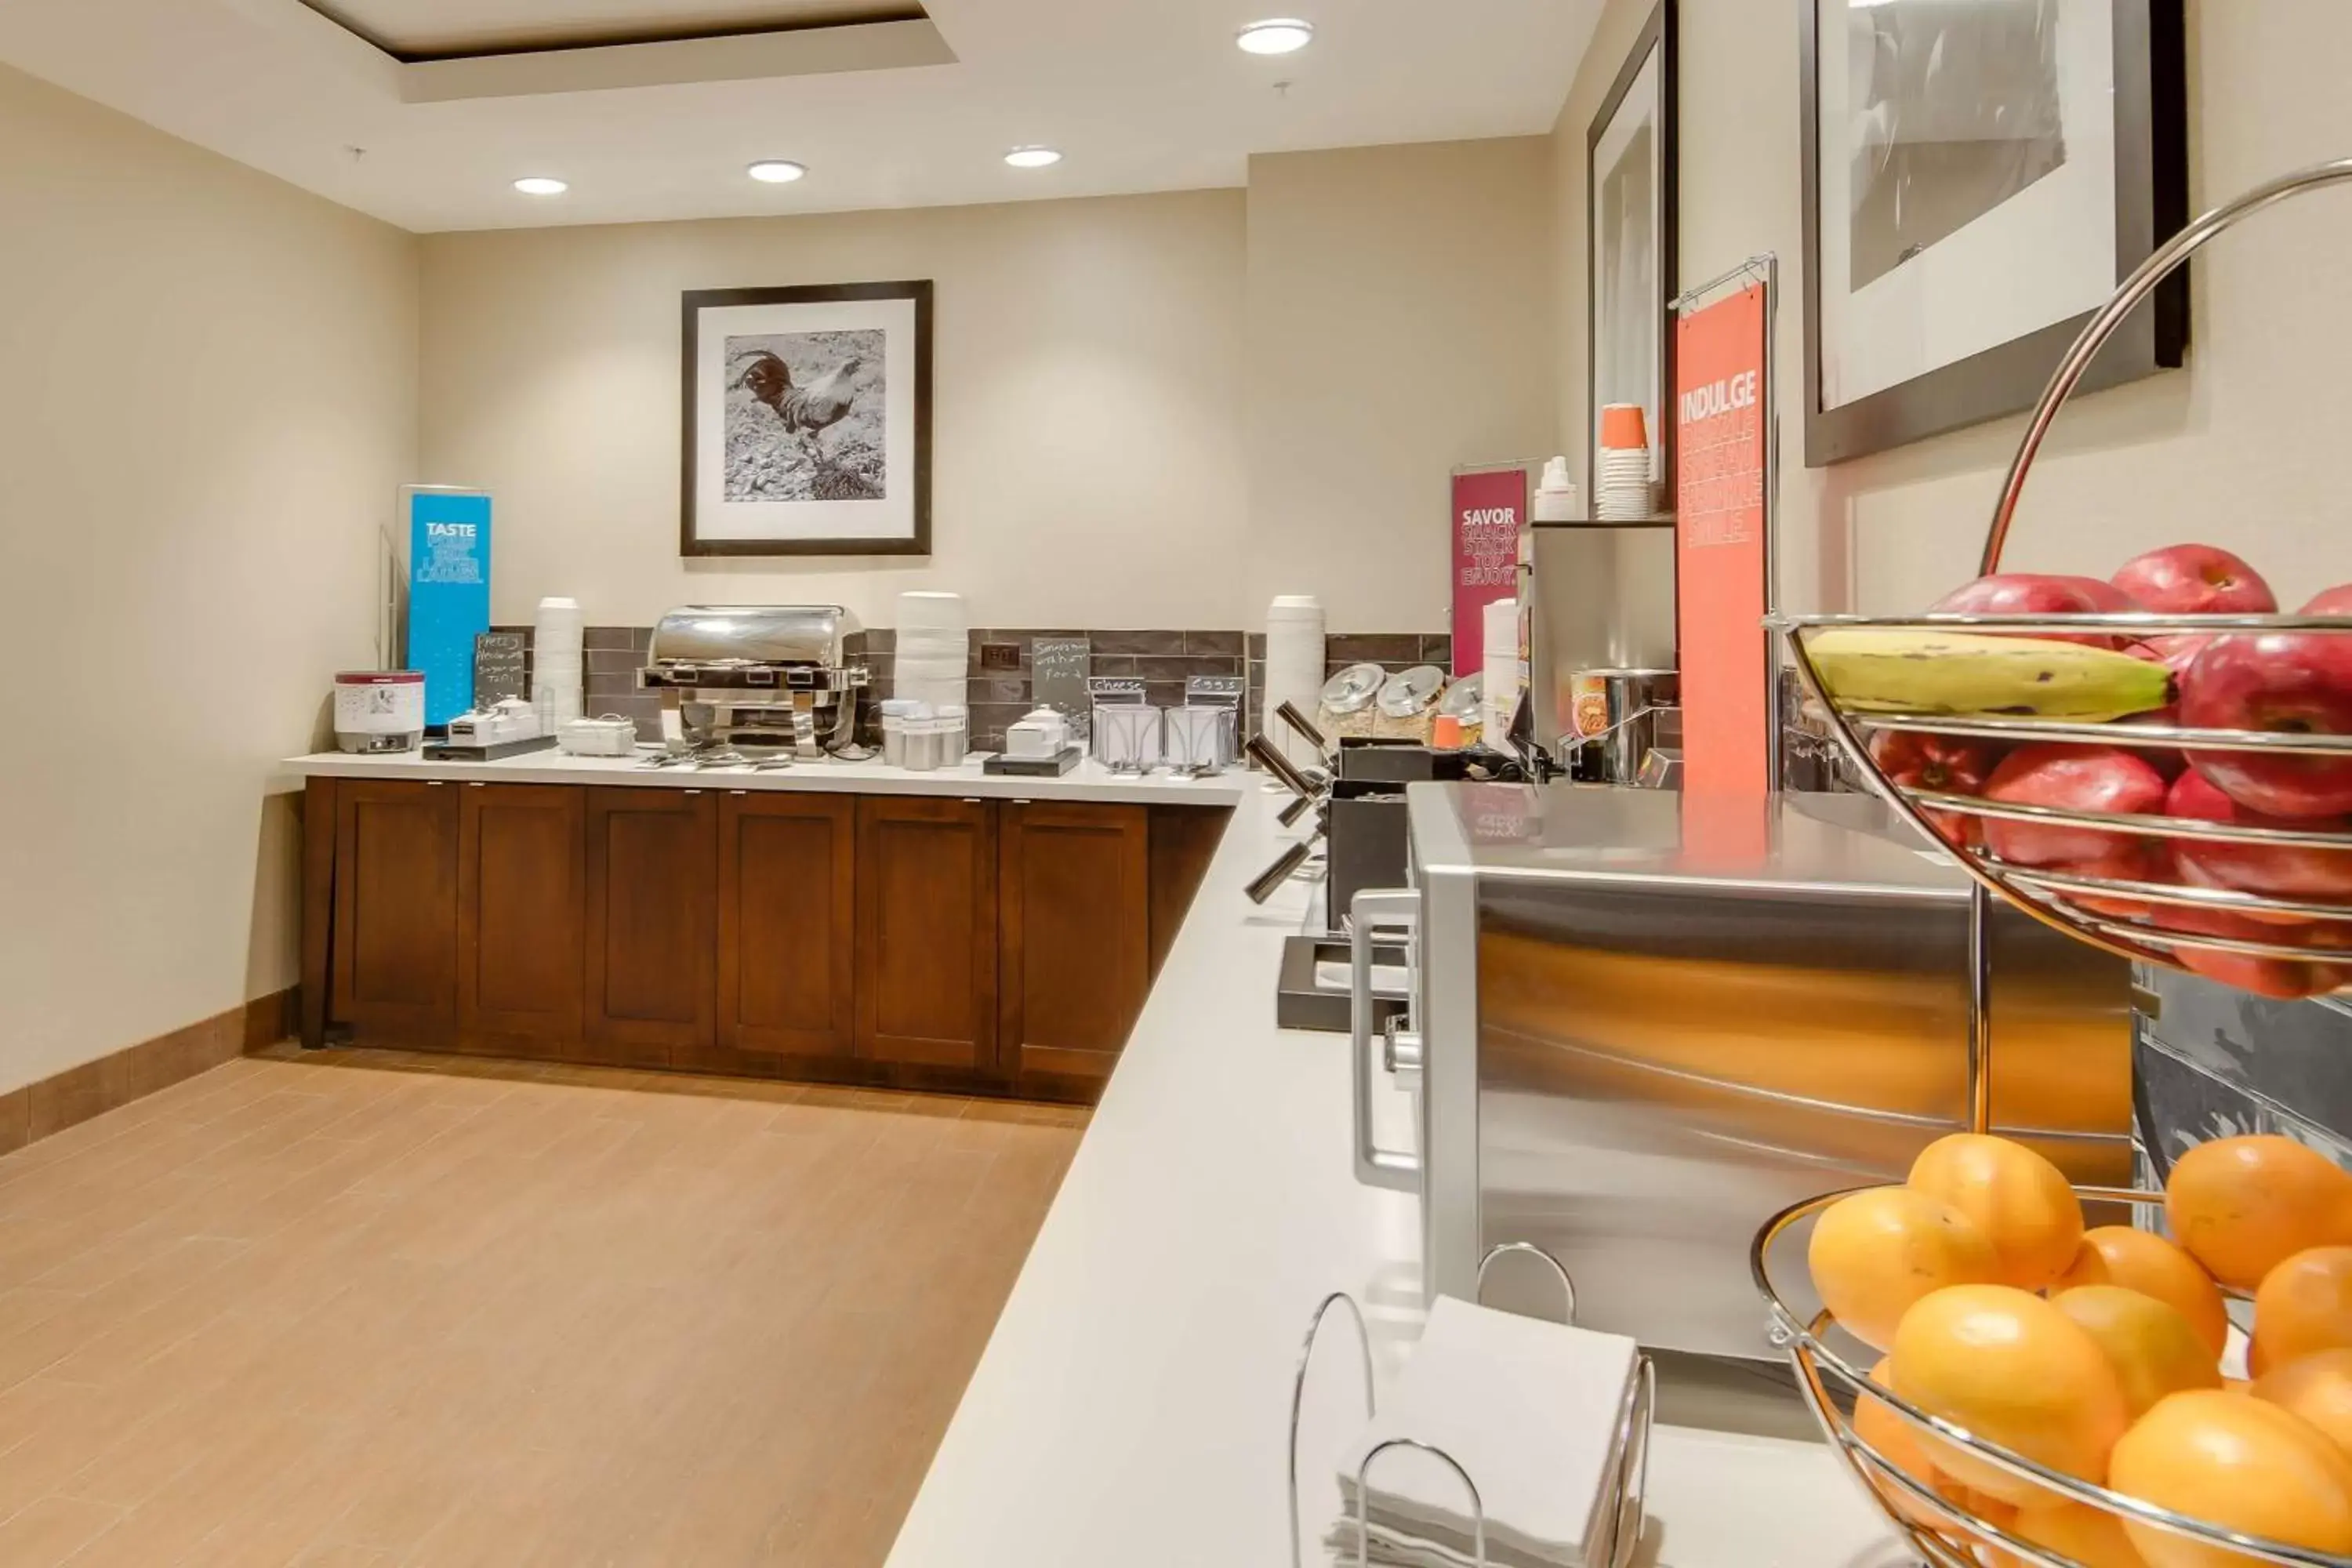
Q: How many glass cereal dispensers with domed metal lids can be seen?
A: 3